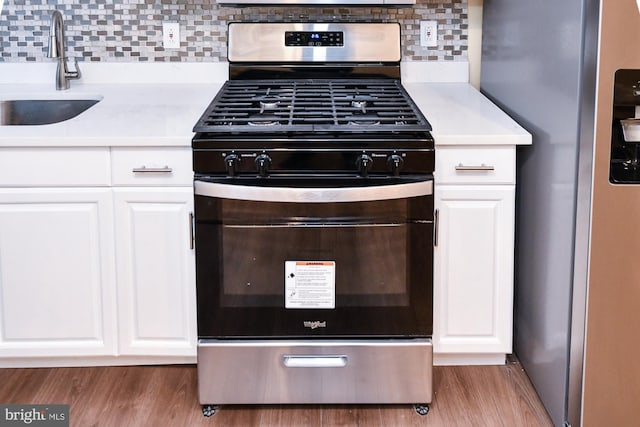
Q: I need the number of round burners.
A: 4